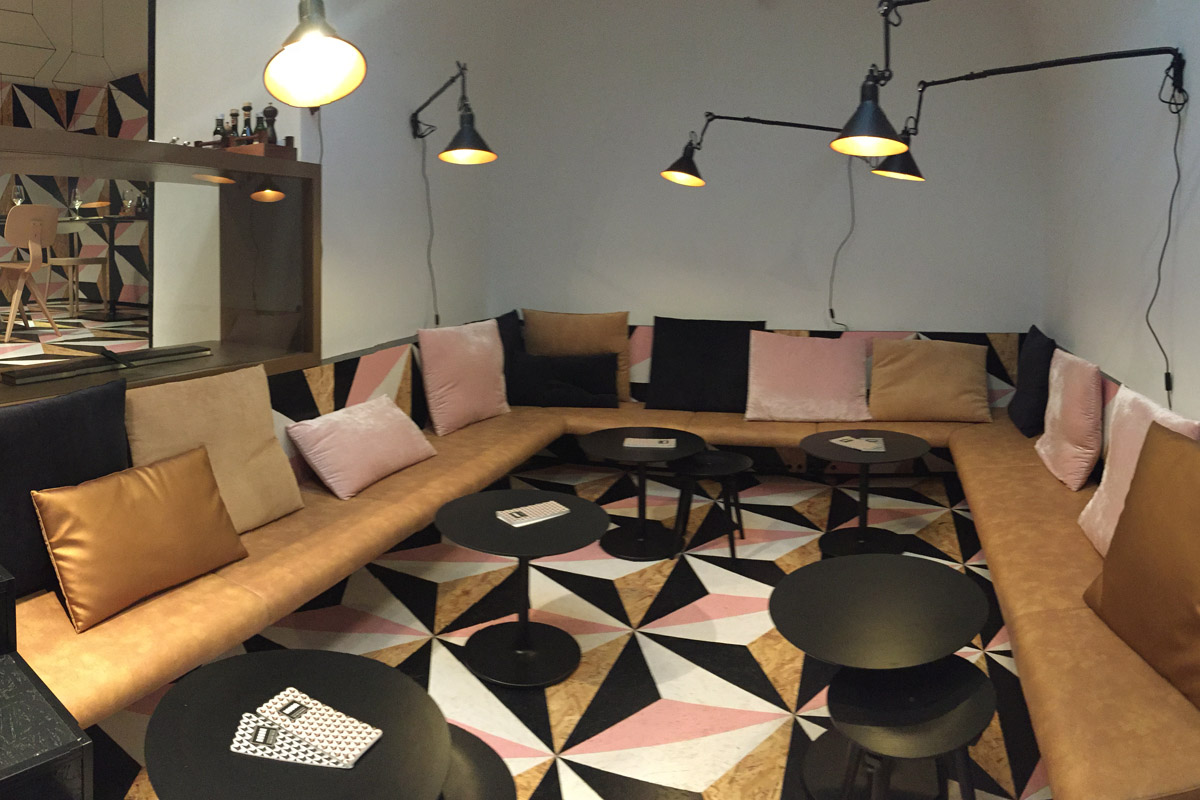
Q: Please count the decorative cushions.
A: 15